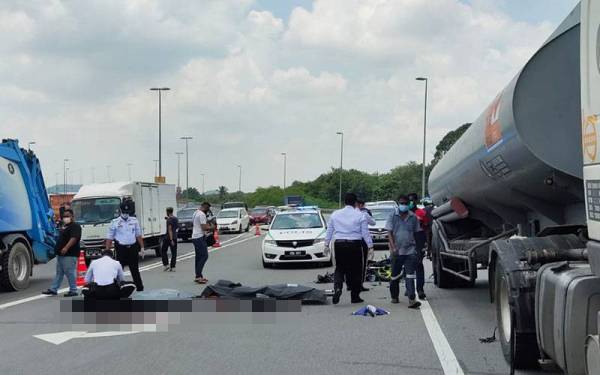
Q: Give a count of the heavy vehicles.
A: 3